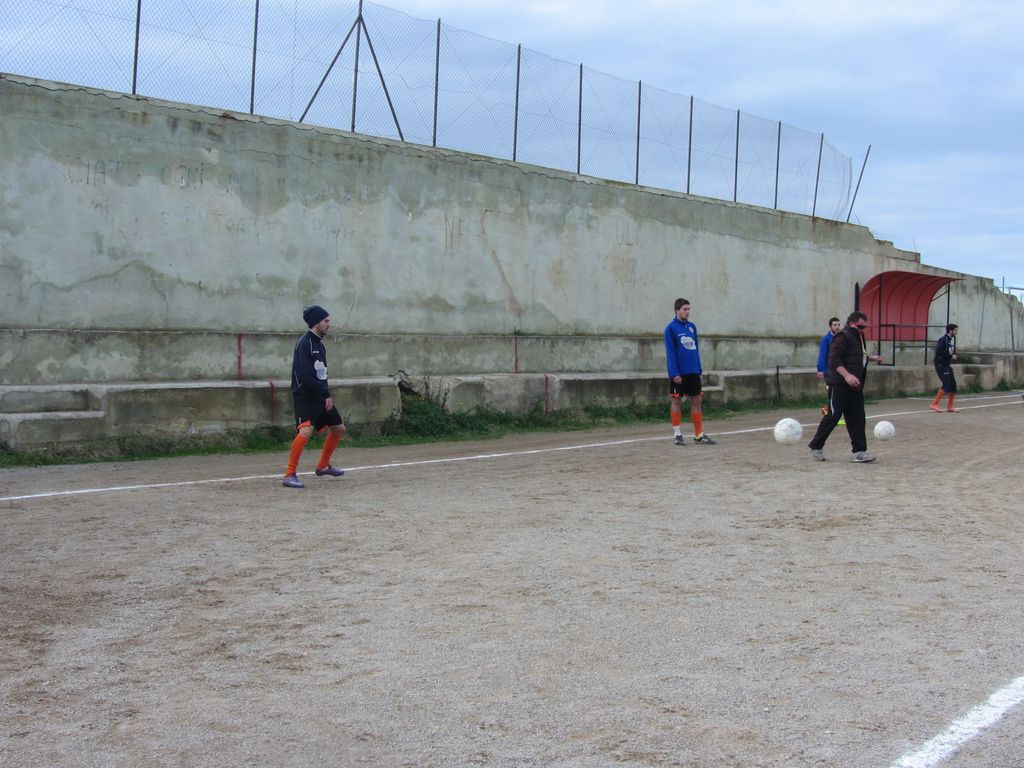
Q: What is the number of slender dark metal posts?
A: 12